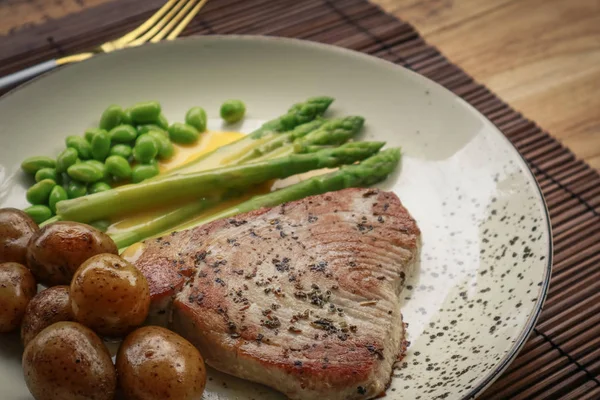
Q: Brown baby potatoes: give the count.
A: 7